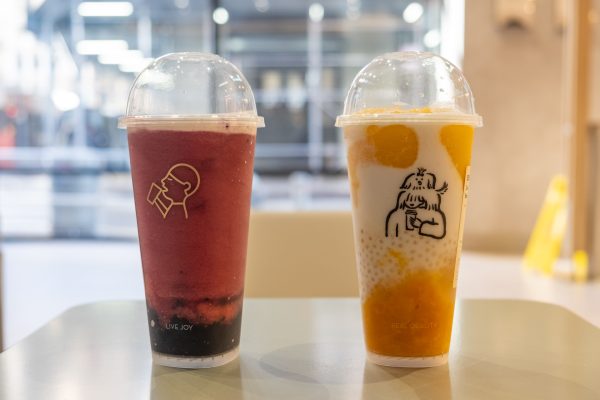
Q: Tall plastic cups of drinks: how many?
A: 2